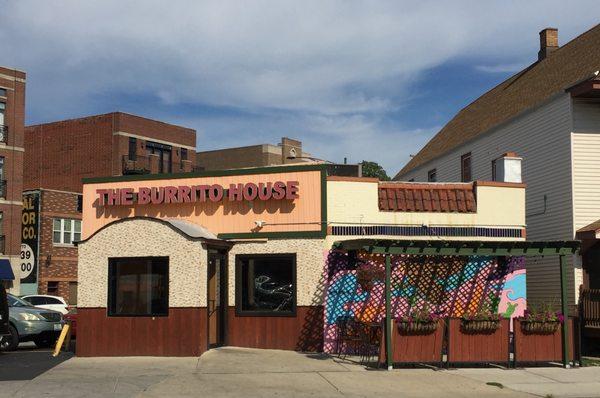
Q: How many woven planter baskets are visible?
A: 3